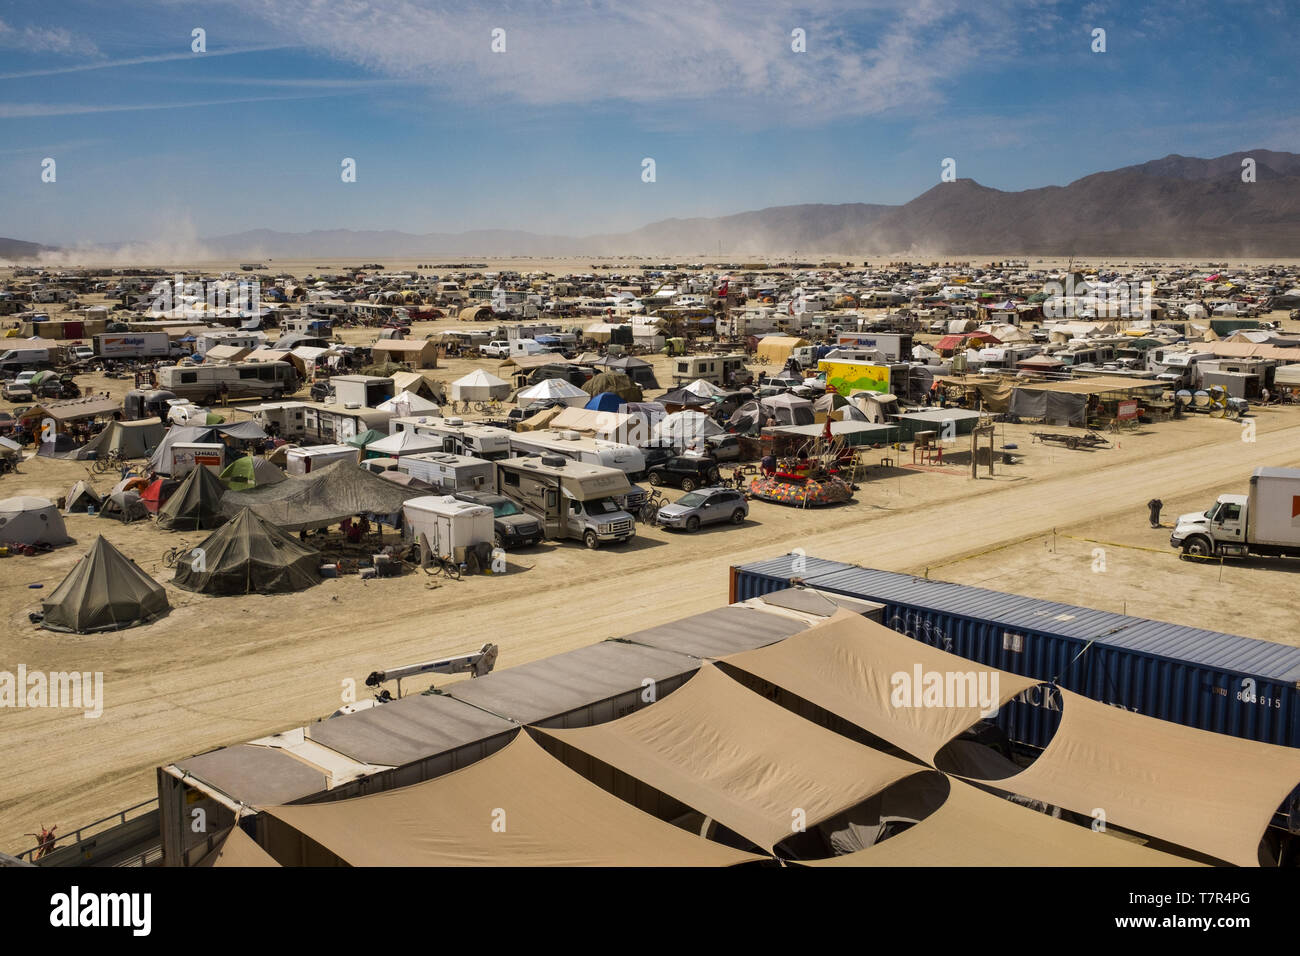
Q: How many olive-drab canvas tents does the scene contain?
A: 3